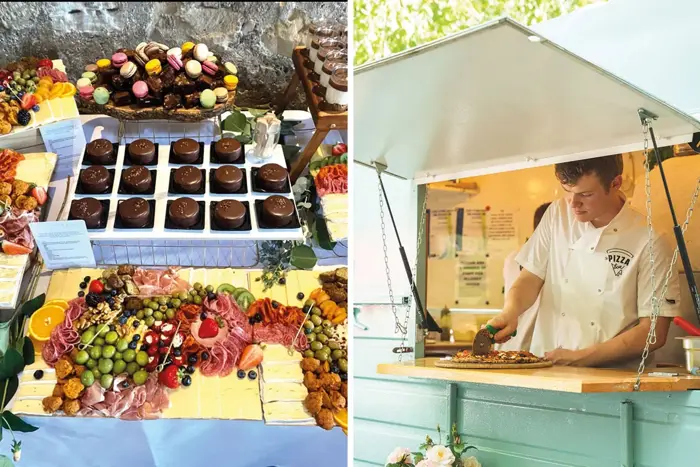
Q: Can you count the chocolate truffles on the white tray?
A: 14